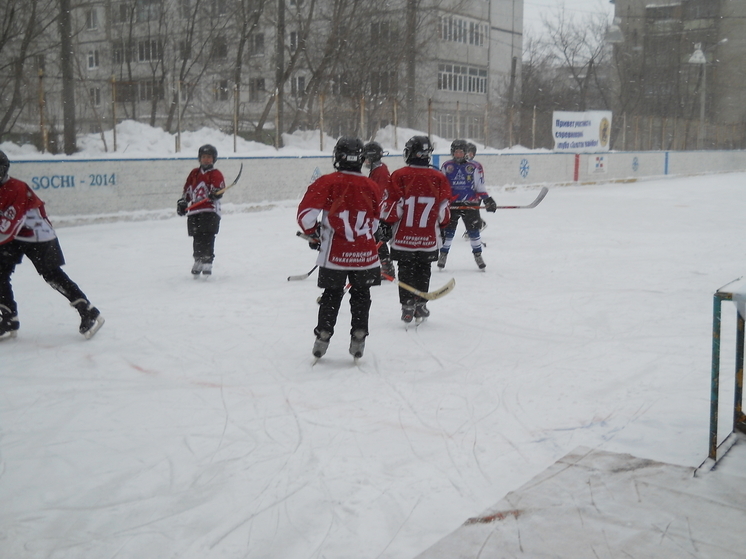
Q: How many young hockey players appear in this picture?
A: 7